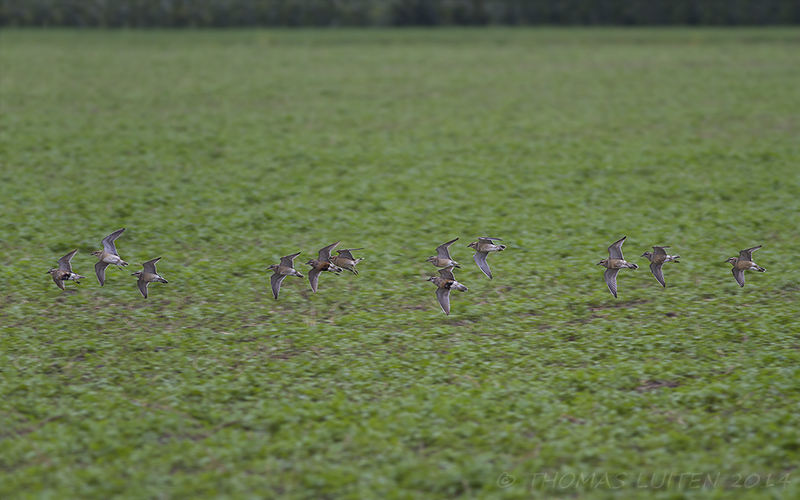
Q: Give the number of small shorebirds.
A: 12